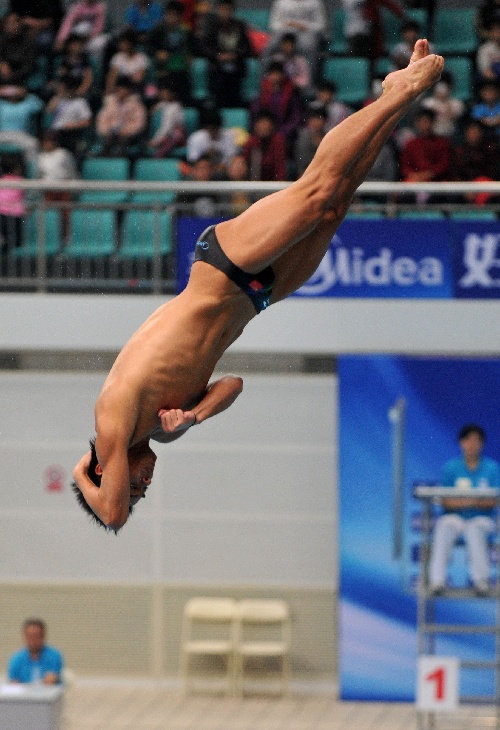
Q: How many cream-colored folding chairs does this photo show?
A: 2